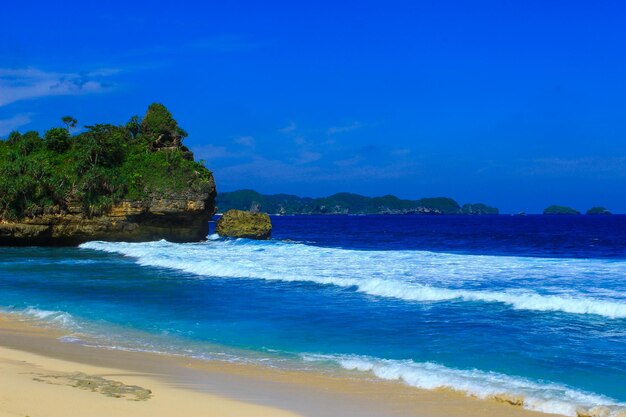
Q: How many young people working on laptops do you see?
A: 0